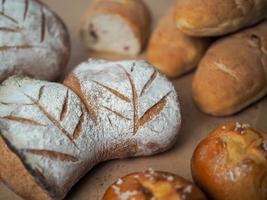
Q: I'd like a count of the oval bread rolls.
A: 3